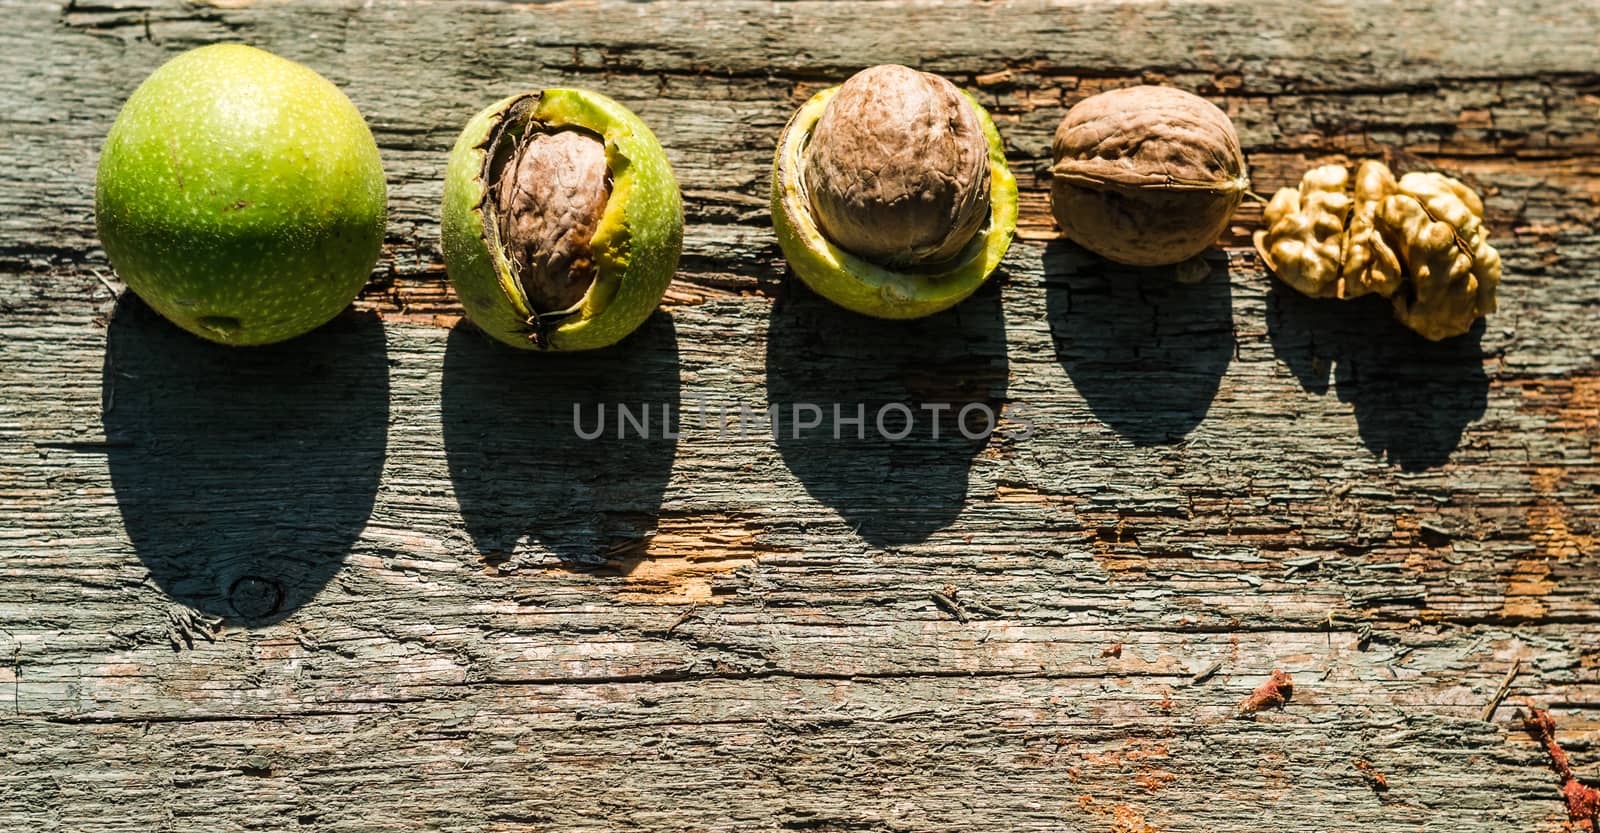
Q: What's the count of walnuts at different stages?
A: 5